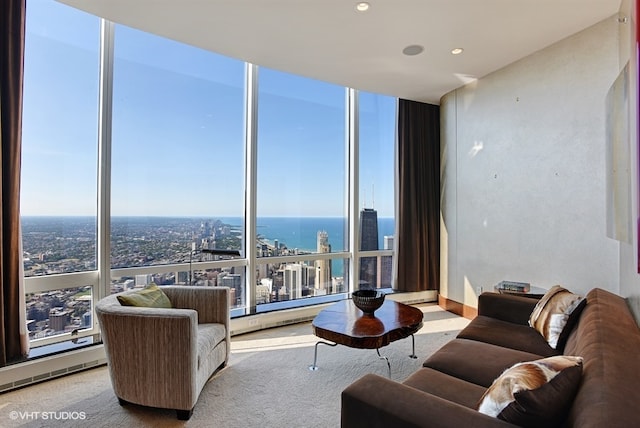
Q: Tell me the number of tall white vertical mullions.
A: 3